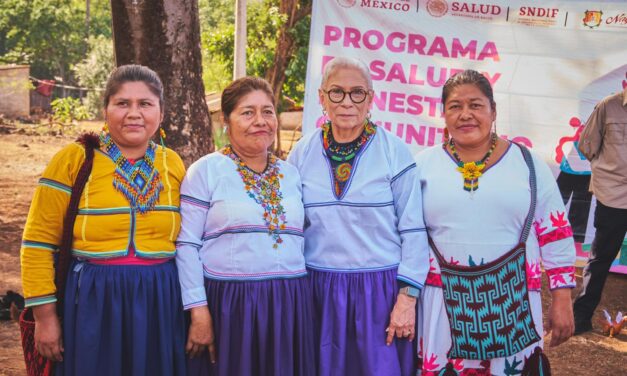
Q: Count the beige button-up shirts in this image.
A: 1